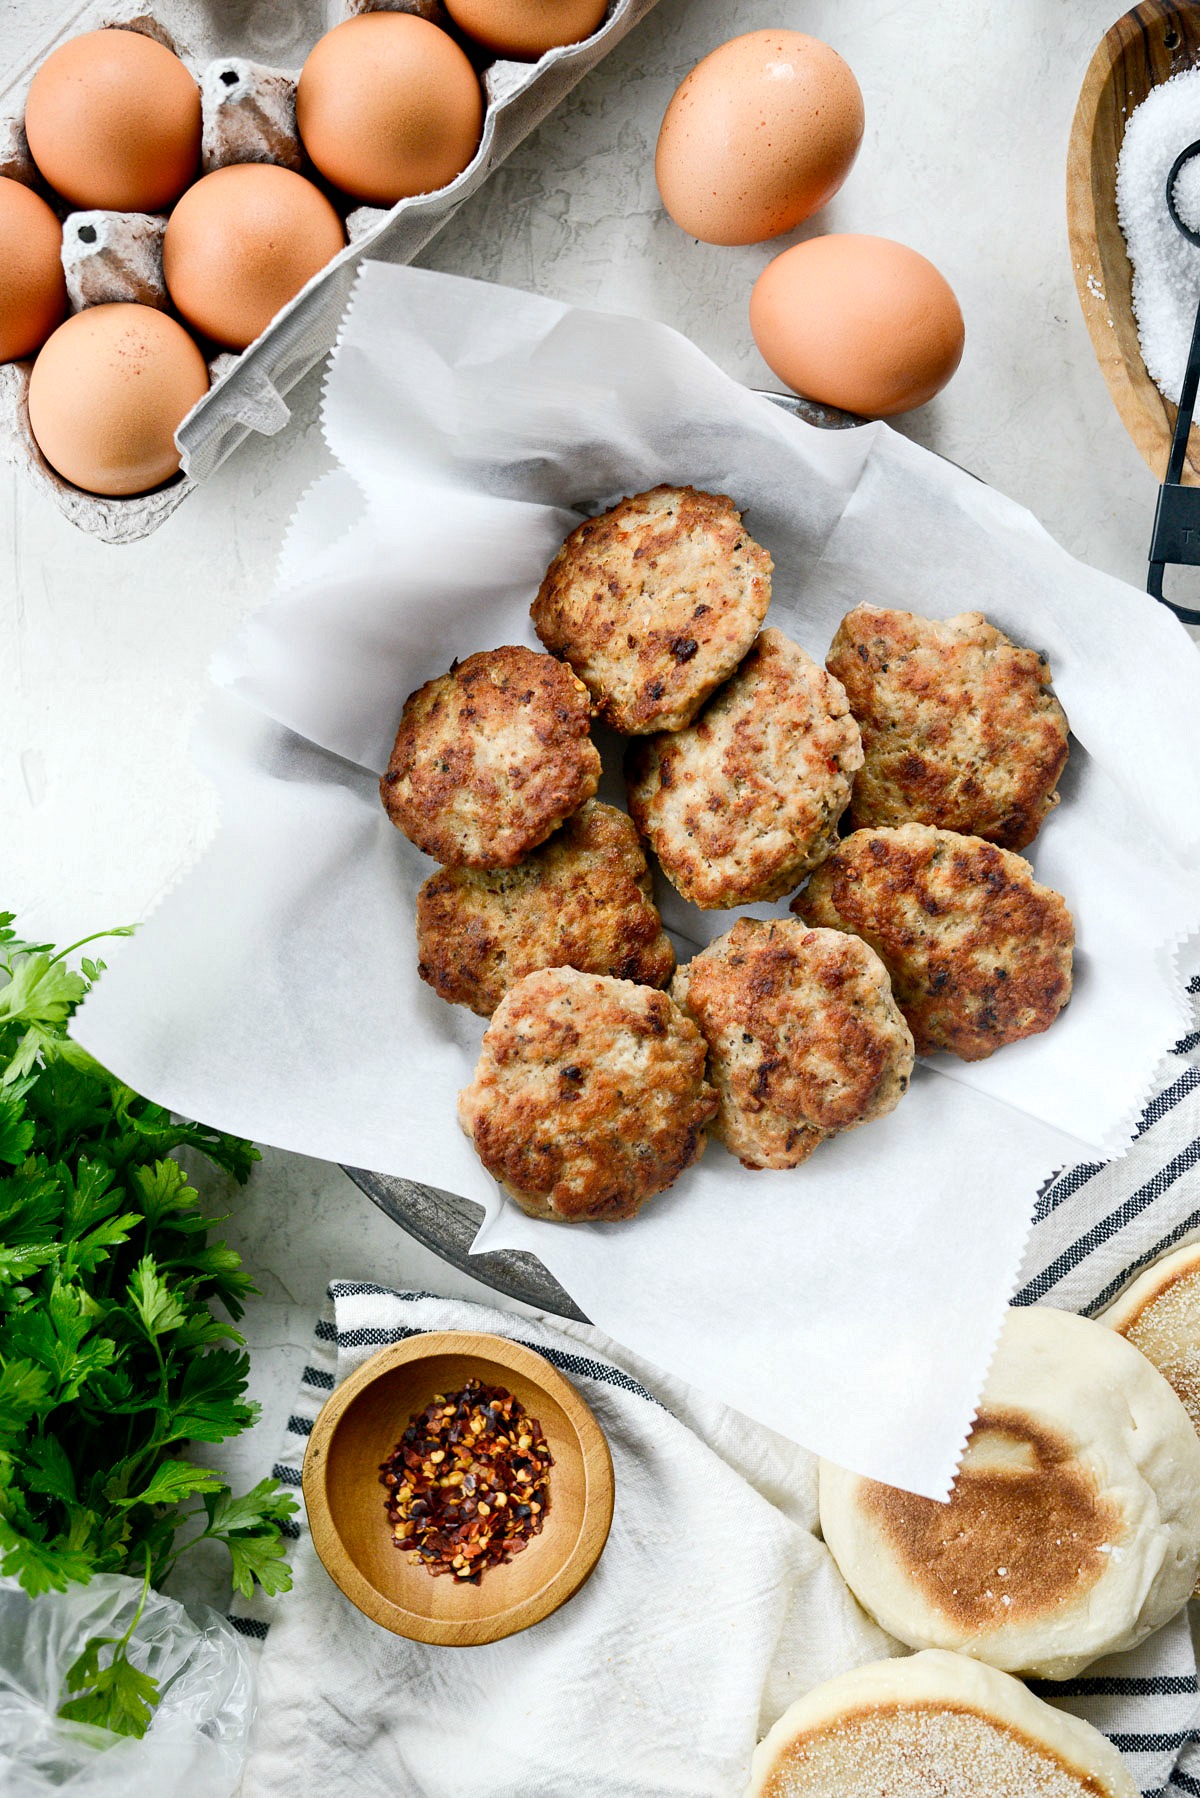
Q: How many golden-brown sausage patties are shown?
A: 8